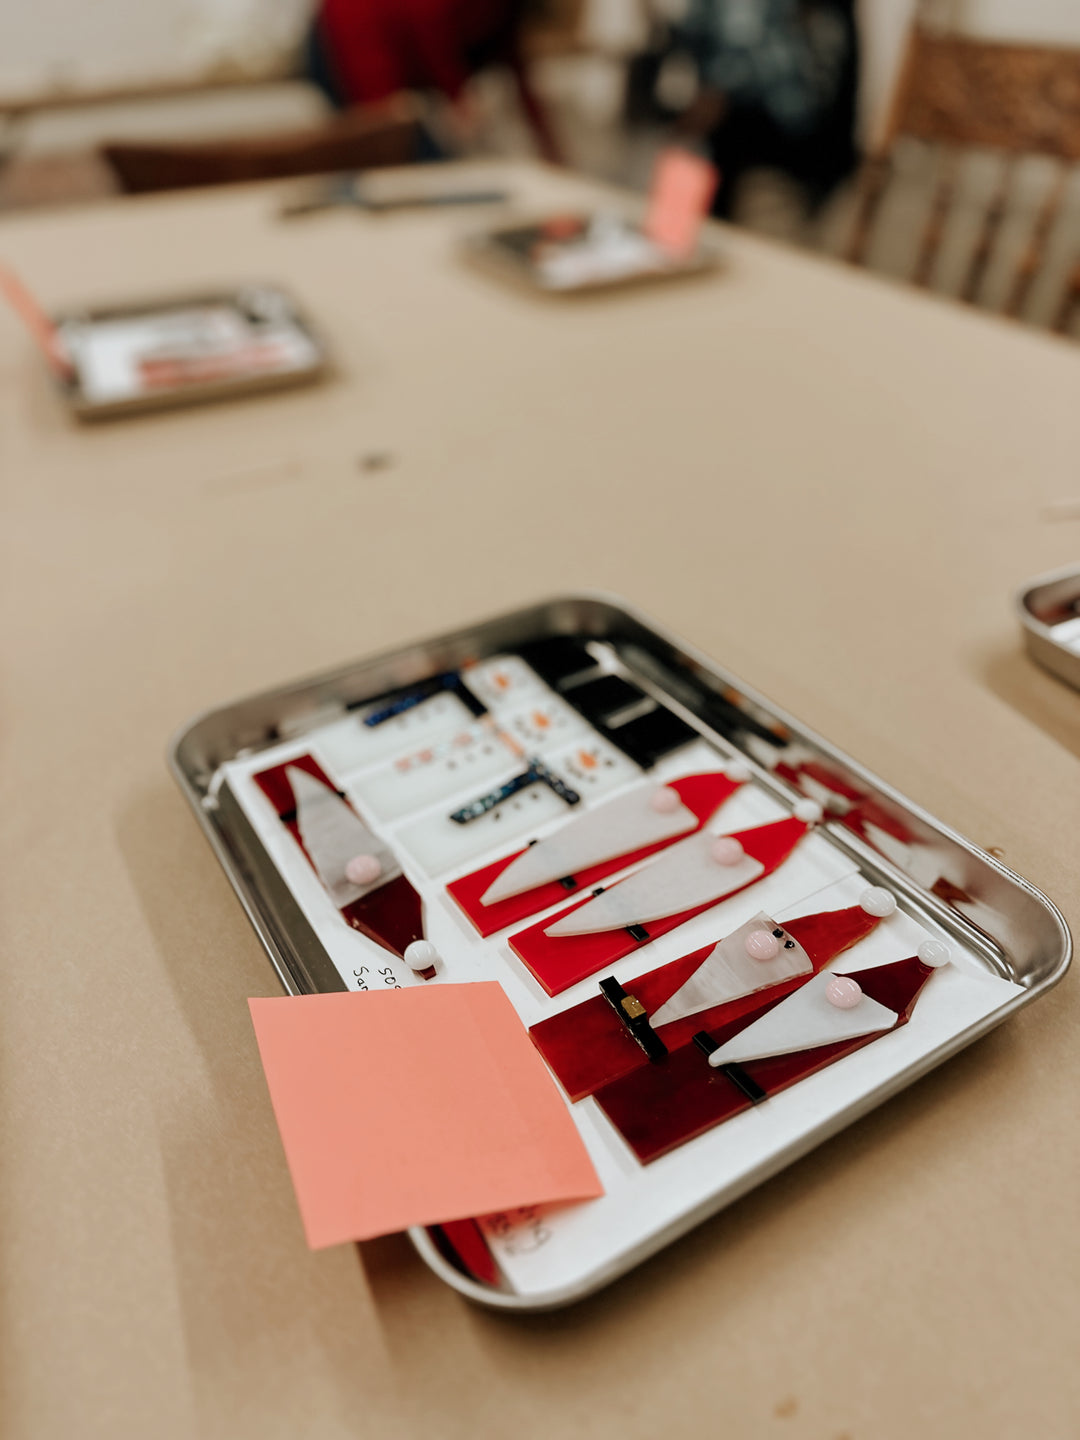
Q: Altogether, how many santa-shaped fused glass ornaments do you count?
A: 5